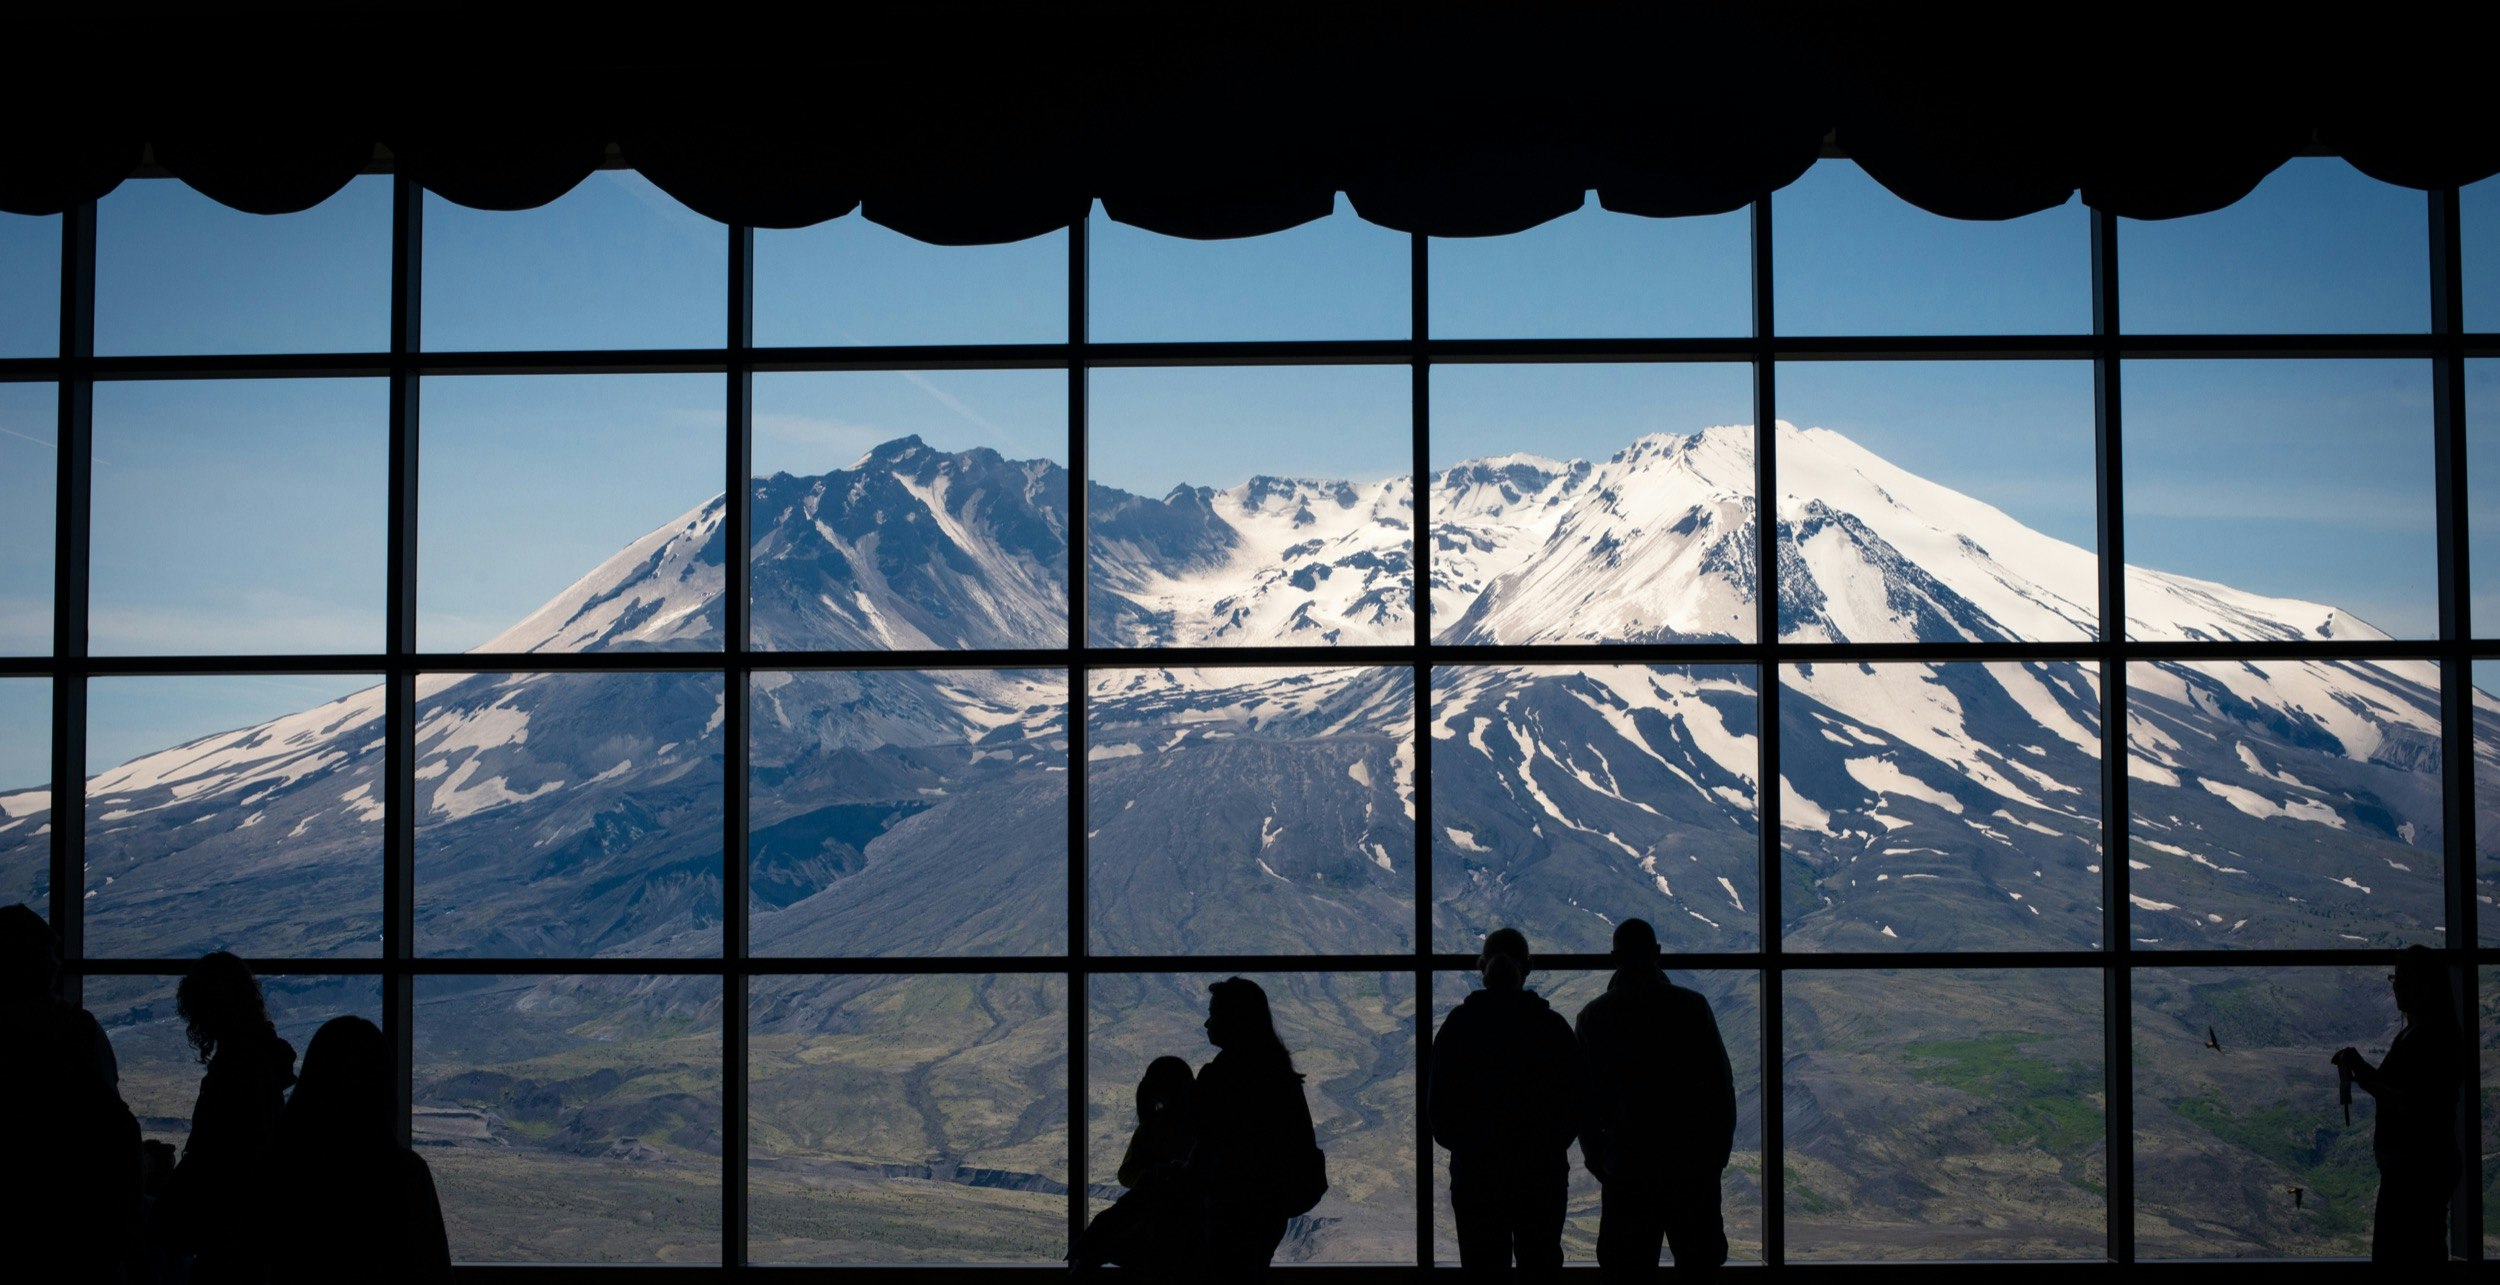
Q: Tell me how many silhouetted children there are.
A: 1